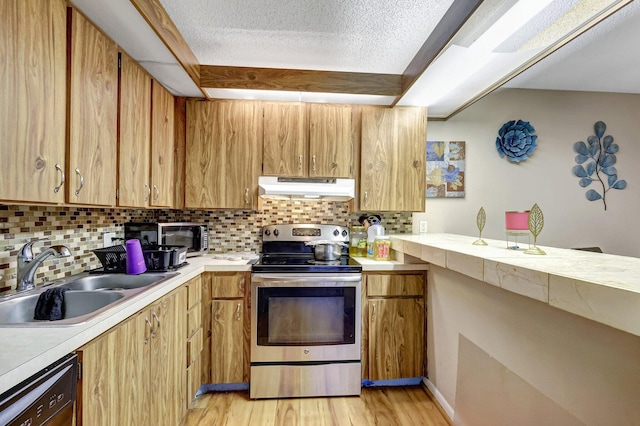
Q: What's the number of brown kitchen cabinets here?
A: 12